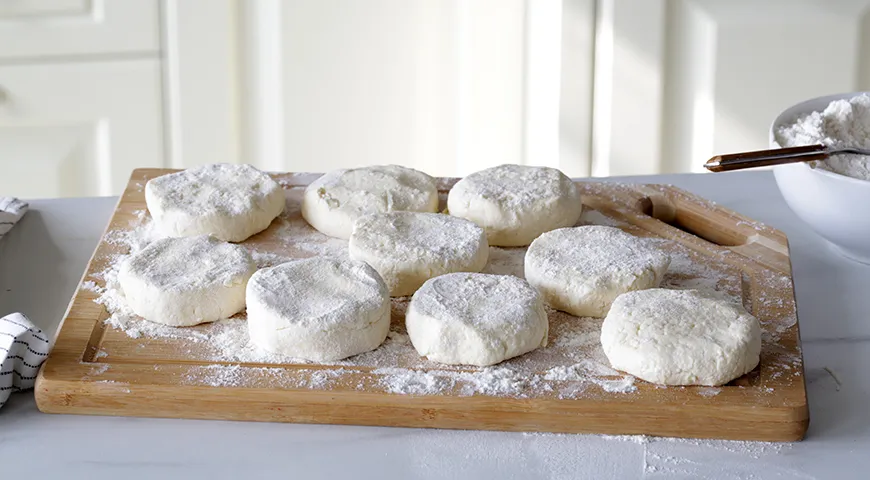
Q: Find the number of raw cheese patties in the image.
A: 9